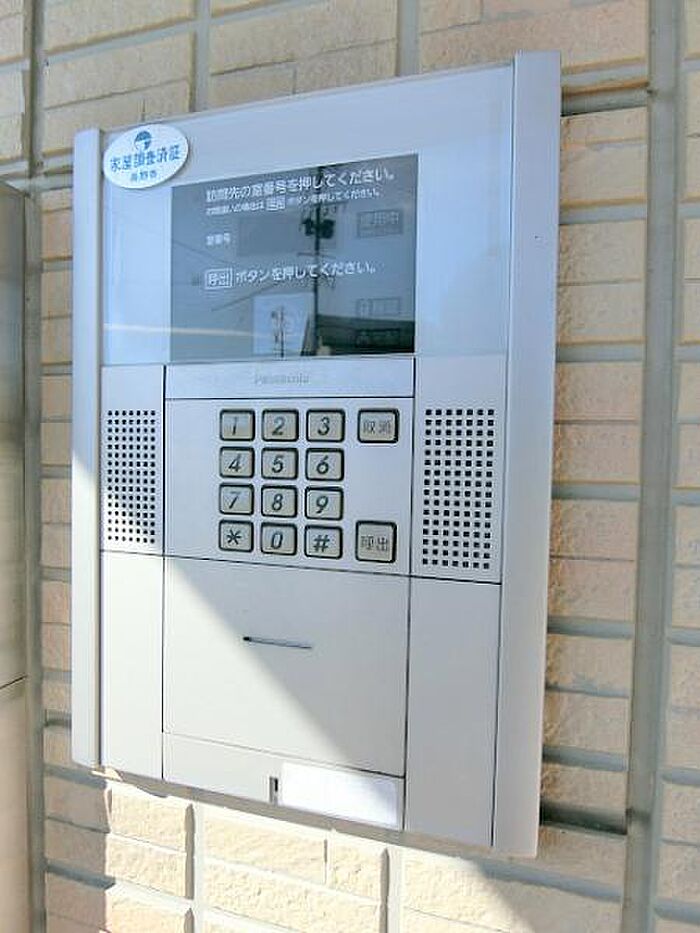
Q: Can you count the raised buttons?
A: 14